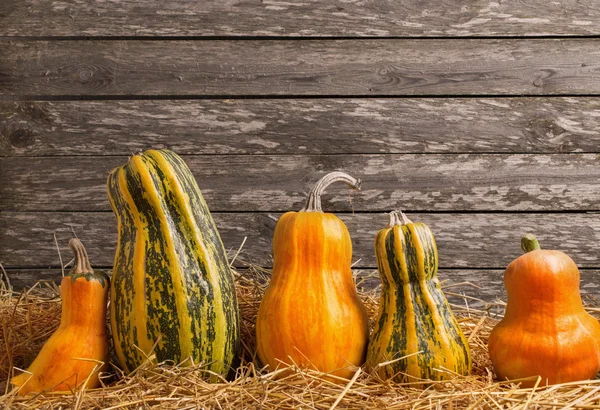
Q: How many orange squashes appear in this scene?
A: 3